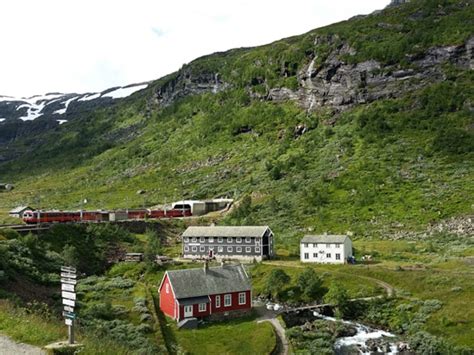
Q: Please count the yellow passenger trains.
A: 0